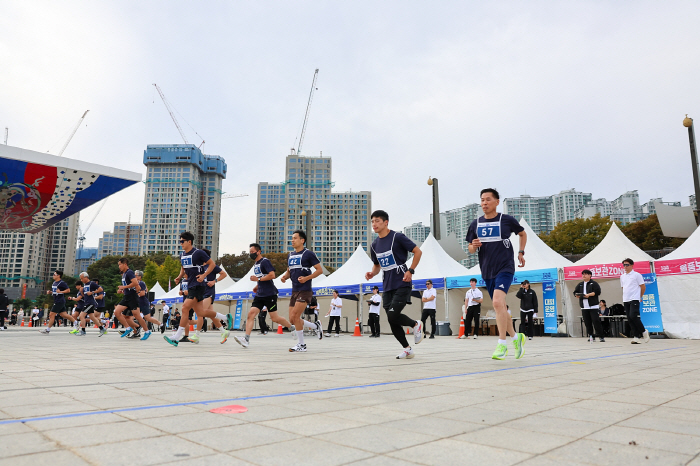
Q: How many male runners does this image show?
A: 14